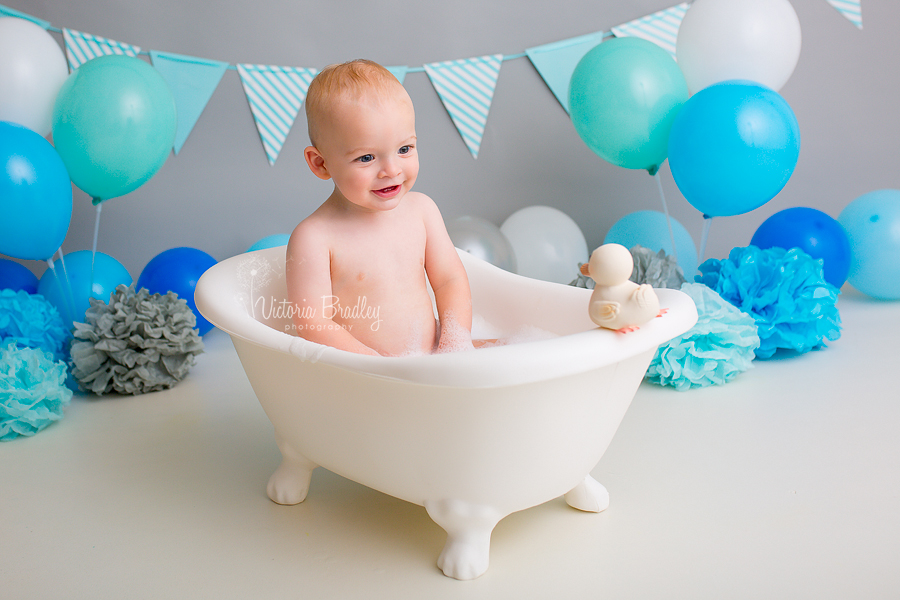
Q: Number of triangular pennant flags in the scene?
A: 9